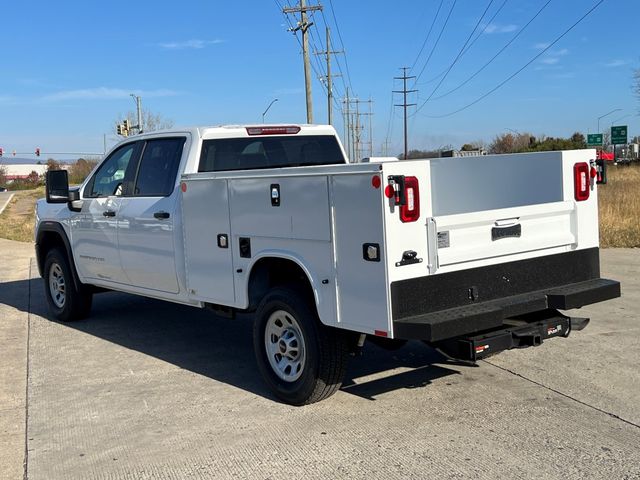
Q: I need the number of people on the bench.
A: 0